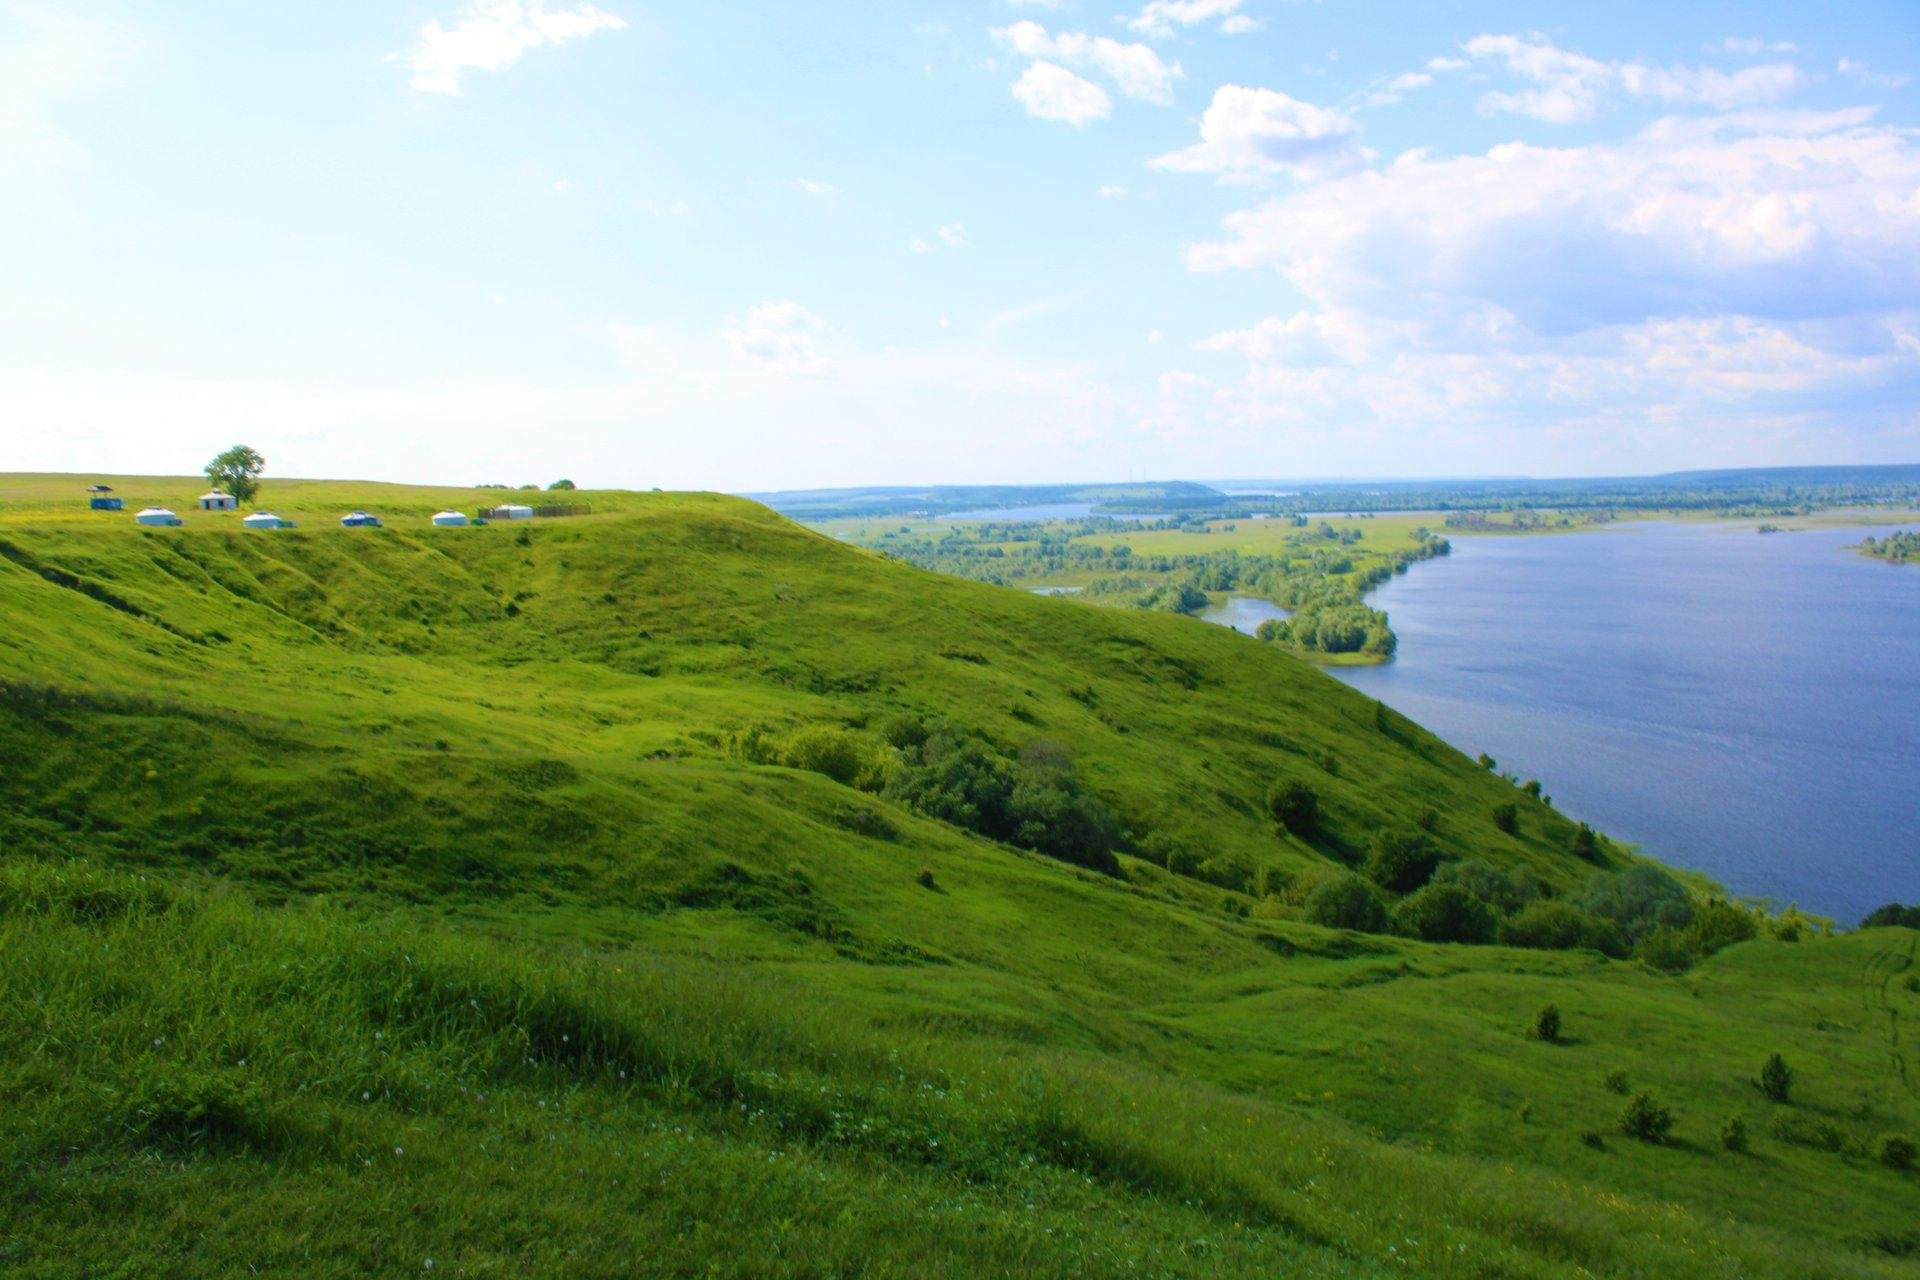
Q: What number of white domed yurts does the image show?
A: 6